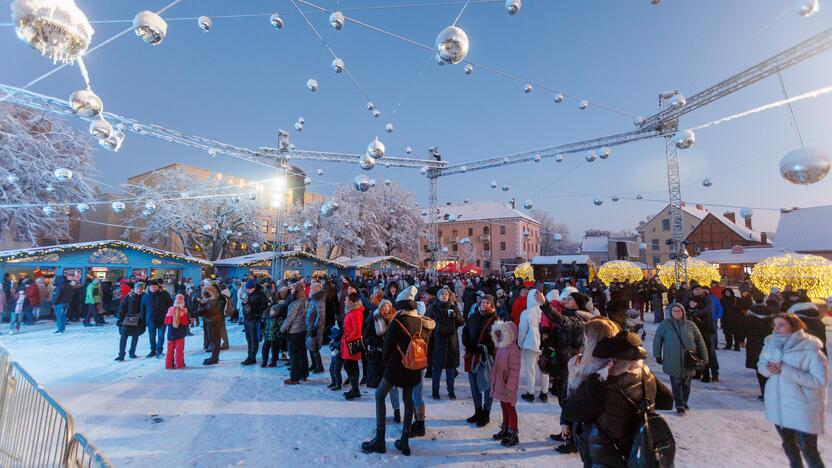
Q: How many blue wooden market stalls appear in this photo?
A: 3